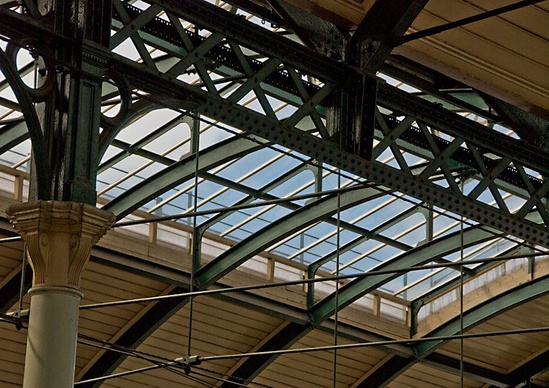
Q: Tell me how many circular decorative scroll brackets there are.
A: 2